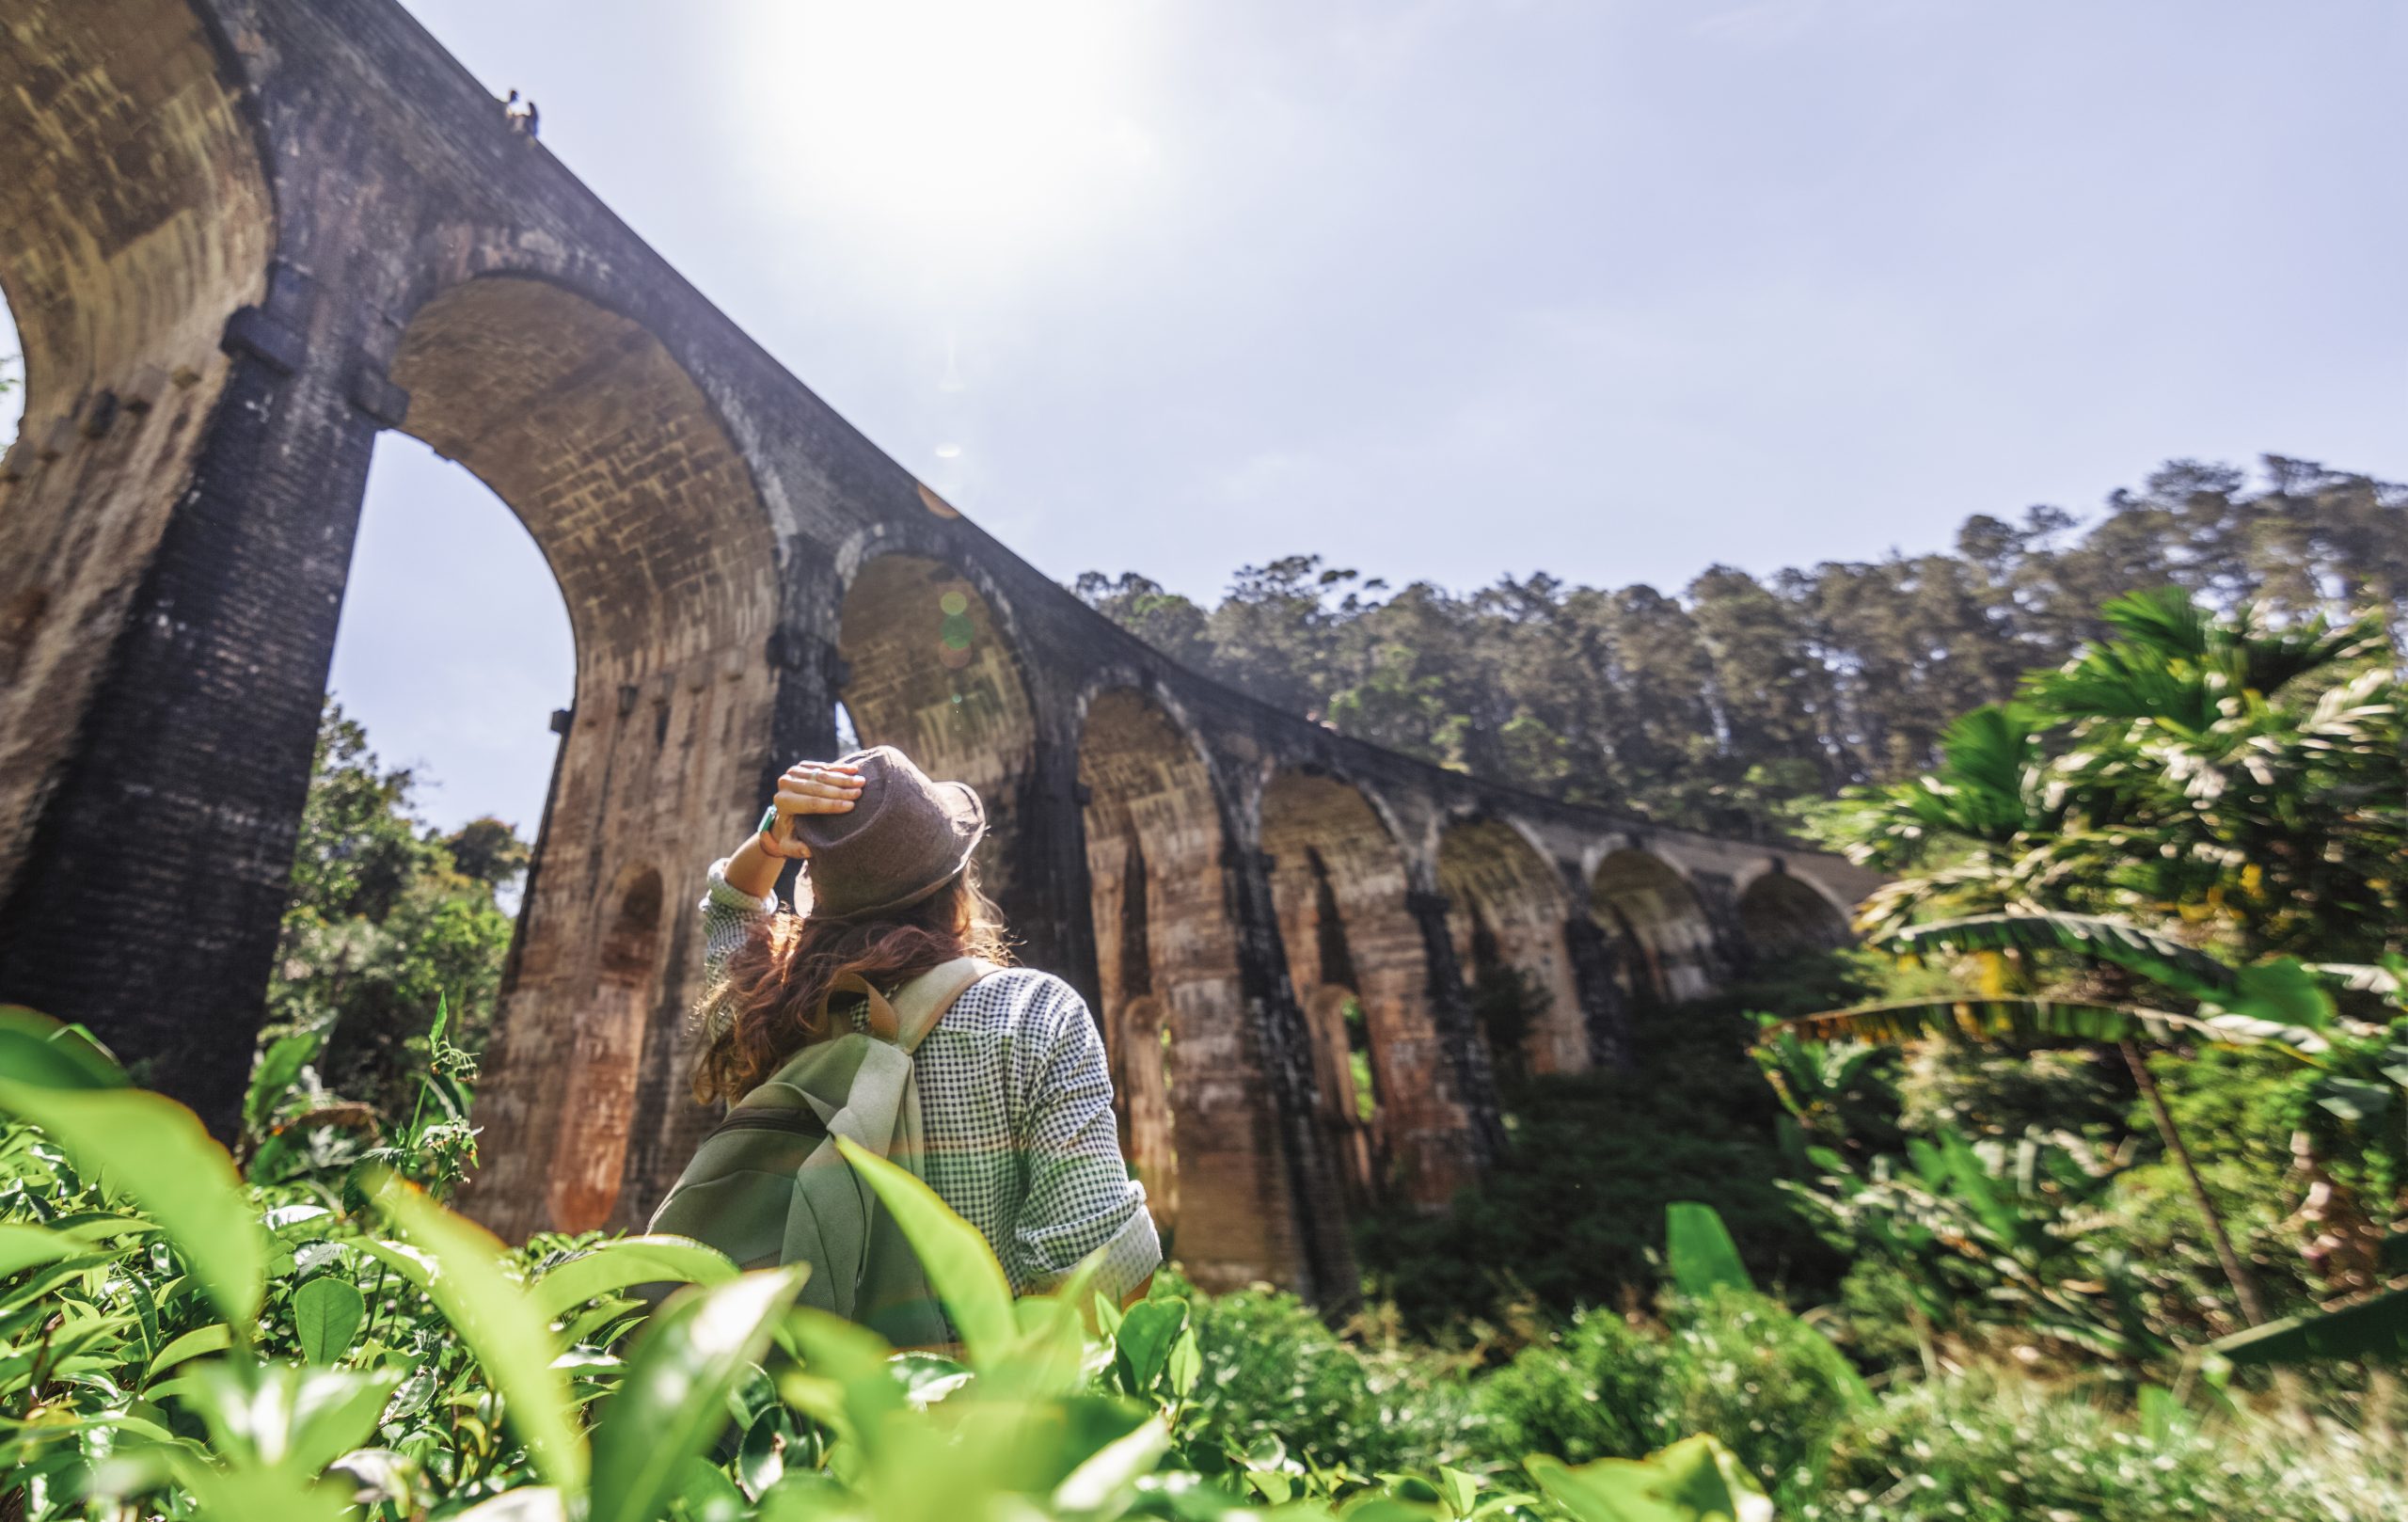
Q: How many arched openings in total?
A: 8